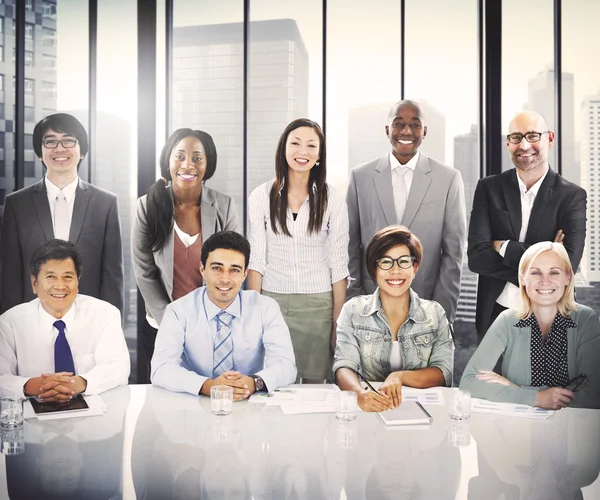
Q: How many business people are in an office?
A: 9